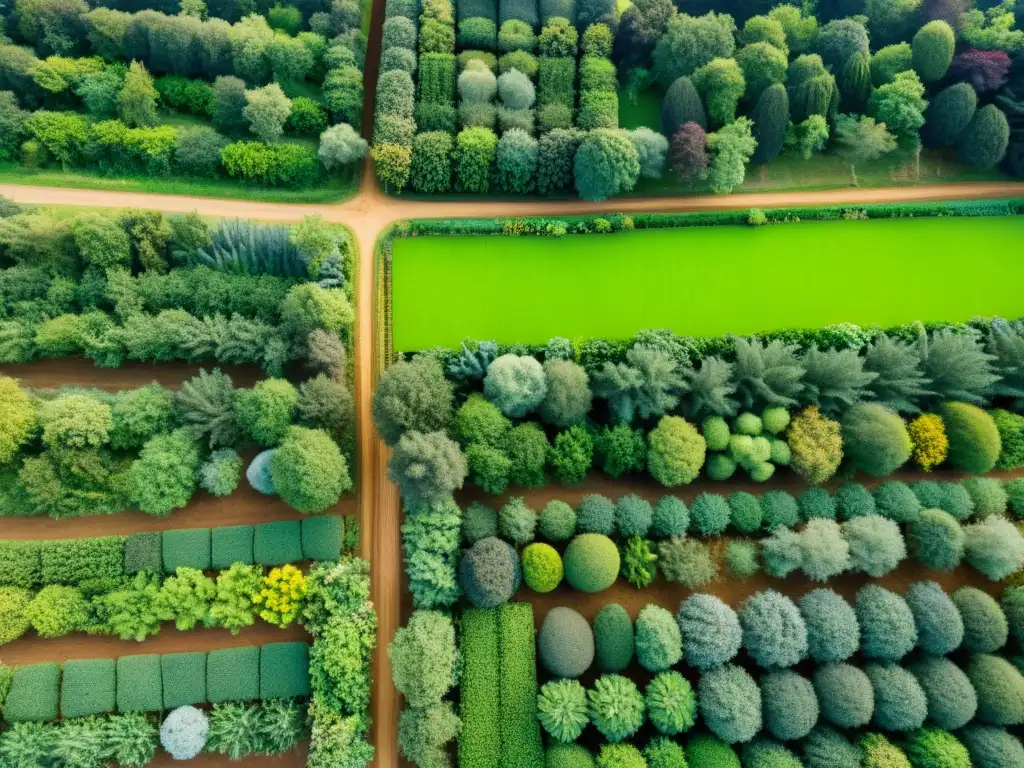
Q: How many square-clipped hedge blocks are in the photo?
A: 11